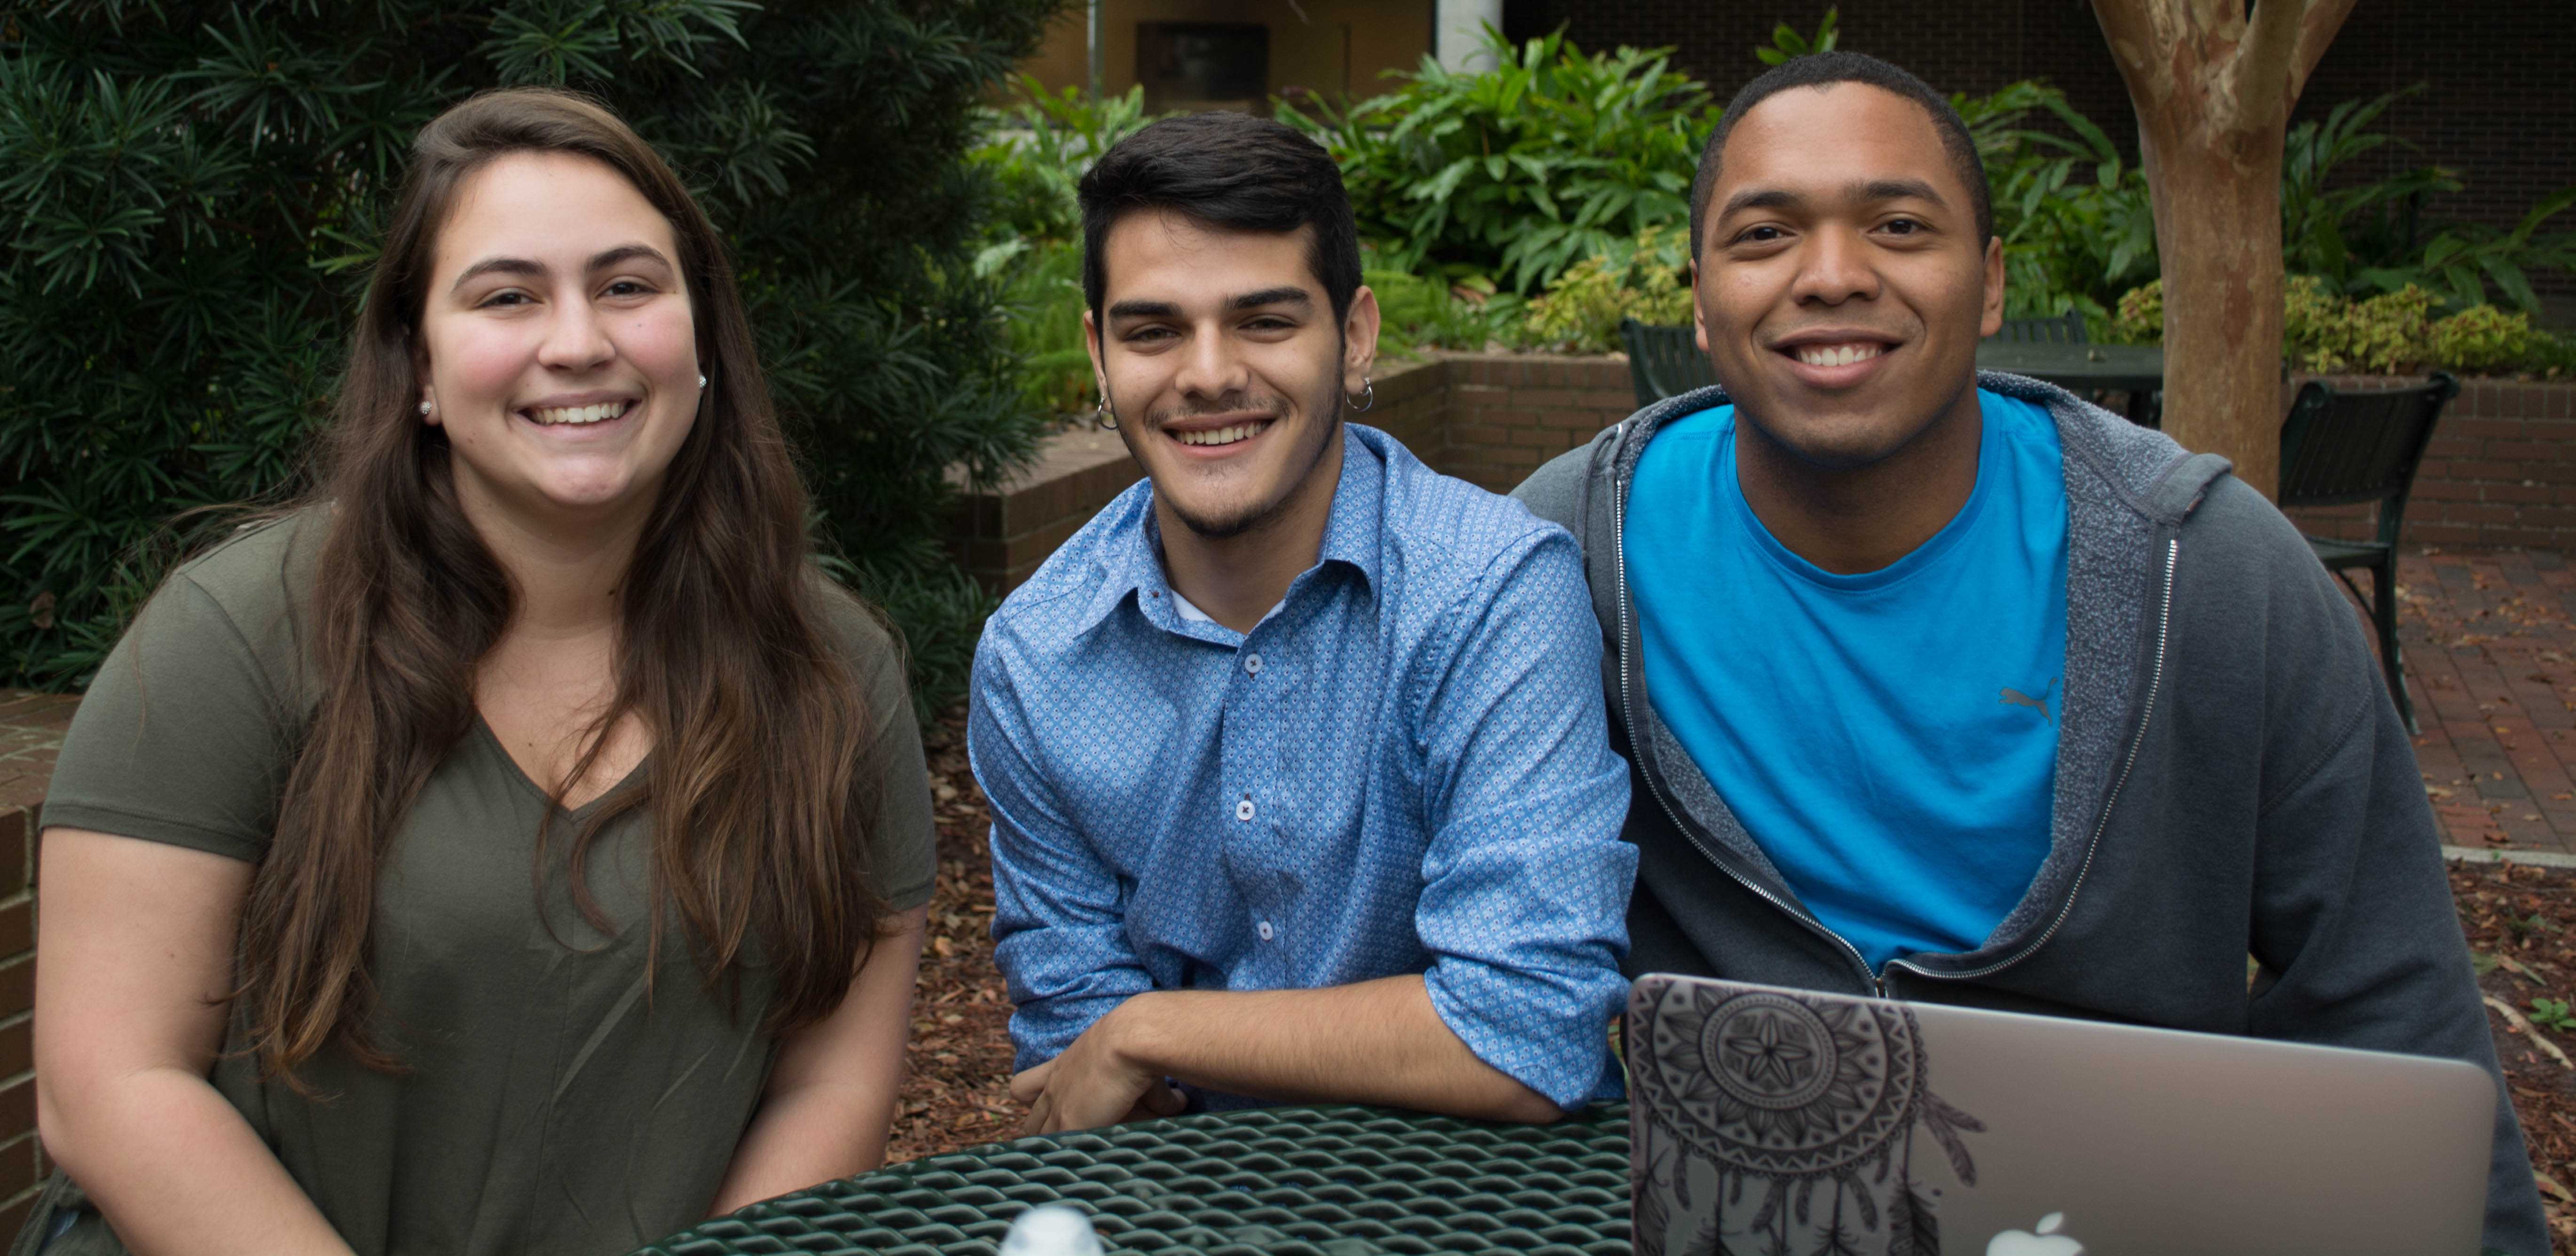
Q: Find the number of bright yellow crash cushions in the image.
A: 0